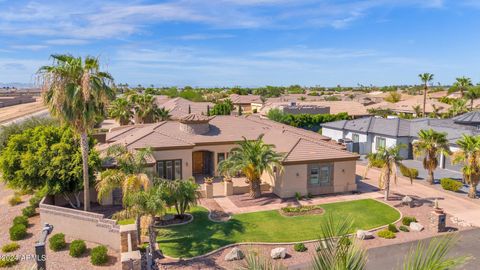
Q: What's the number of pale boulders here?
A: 5